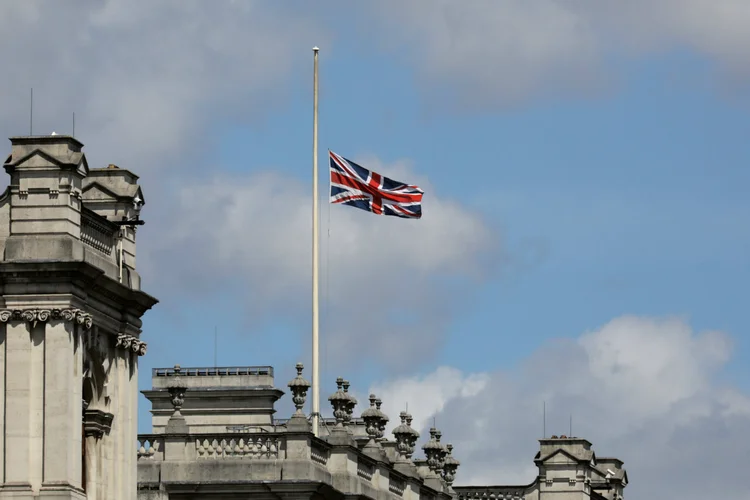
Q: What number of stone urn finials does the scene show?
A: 11